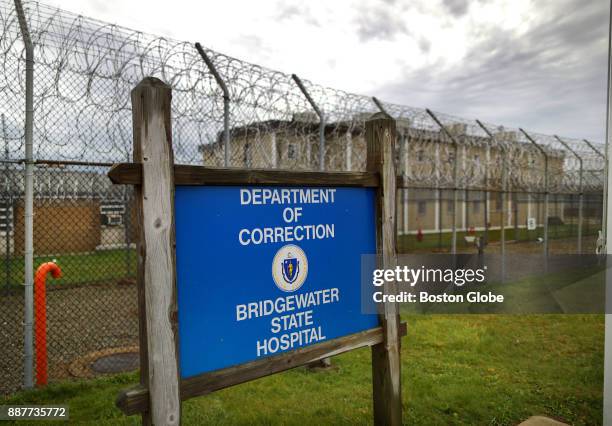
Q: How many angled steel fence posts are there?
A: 9